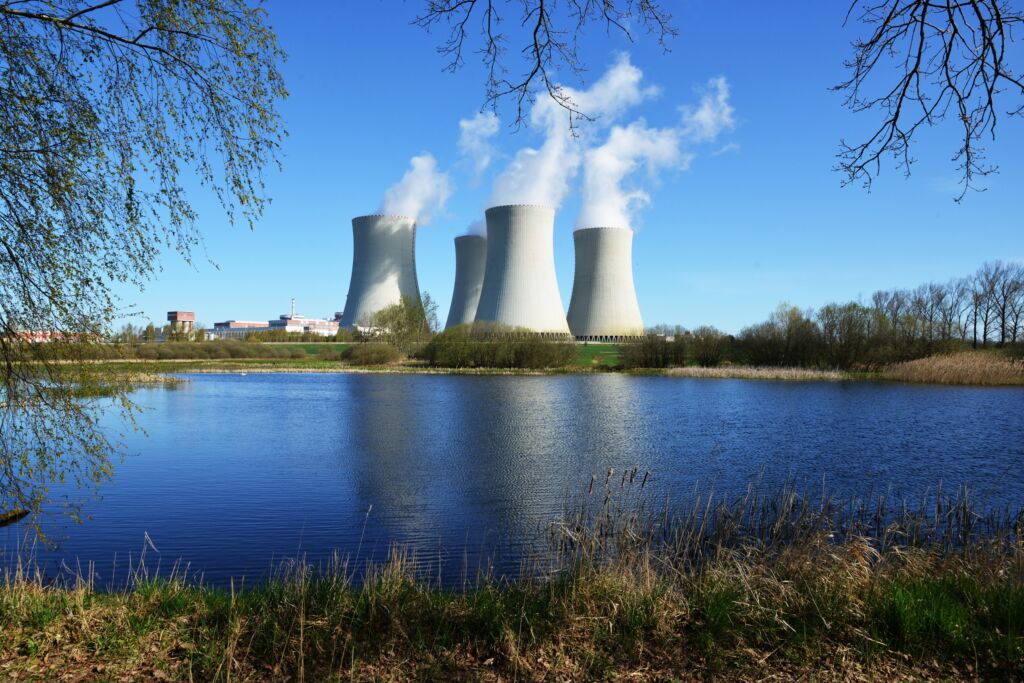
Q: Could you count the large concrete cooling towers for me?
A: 4